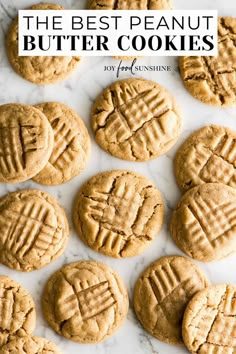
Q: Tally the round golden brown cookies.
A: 15